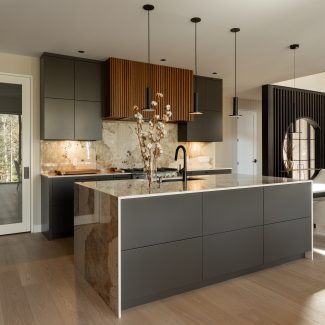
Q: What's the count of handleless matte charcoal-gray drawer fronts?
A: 6